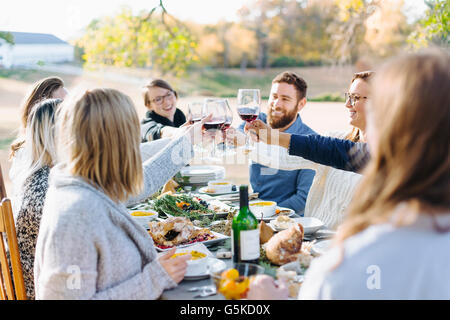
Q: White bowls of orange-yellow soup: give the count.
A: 4